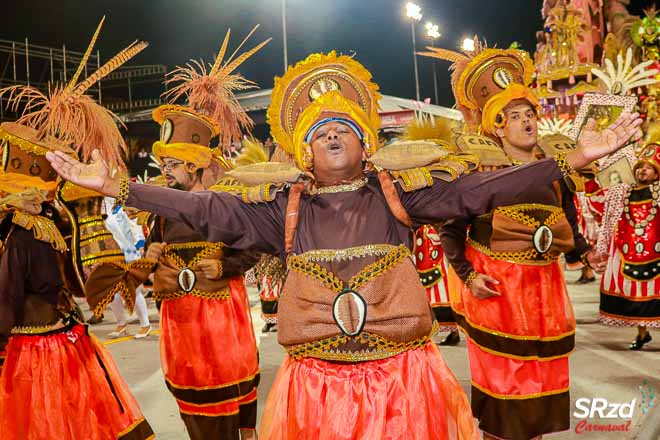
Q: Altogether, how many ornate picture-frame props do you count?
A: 2